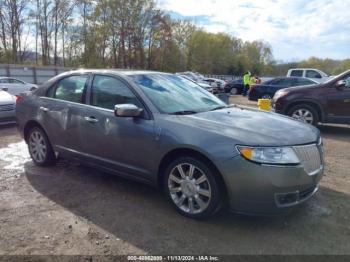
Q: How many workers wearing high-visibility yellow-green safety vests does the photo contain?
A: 1